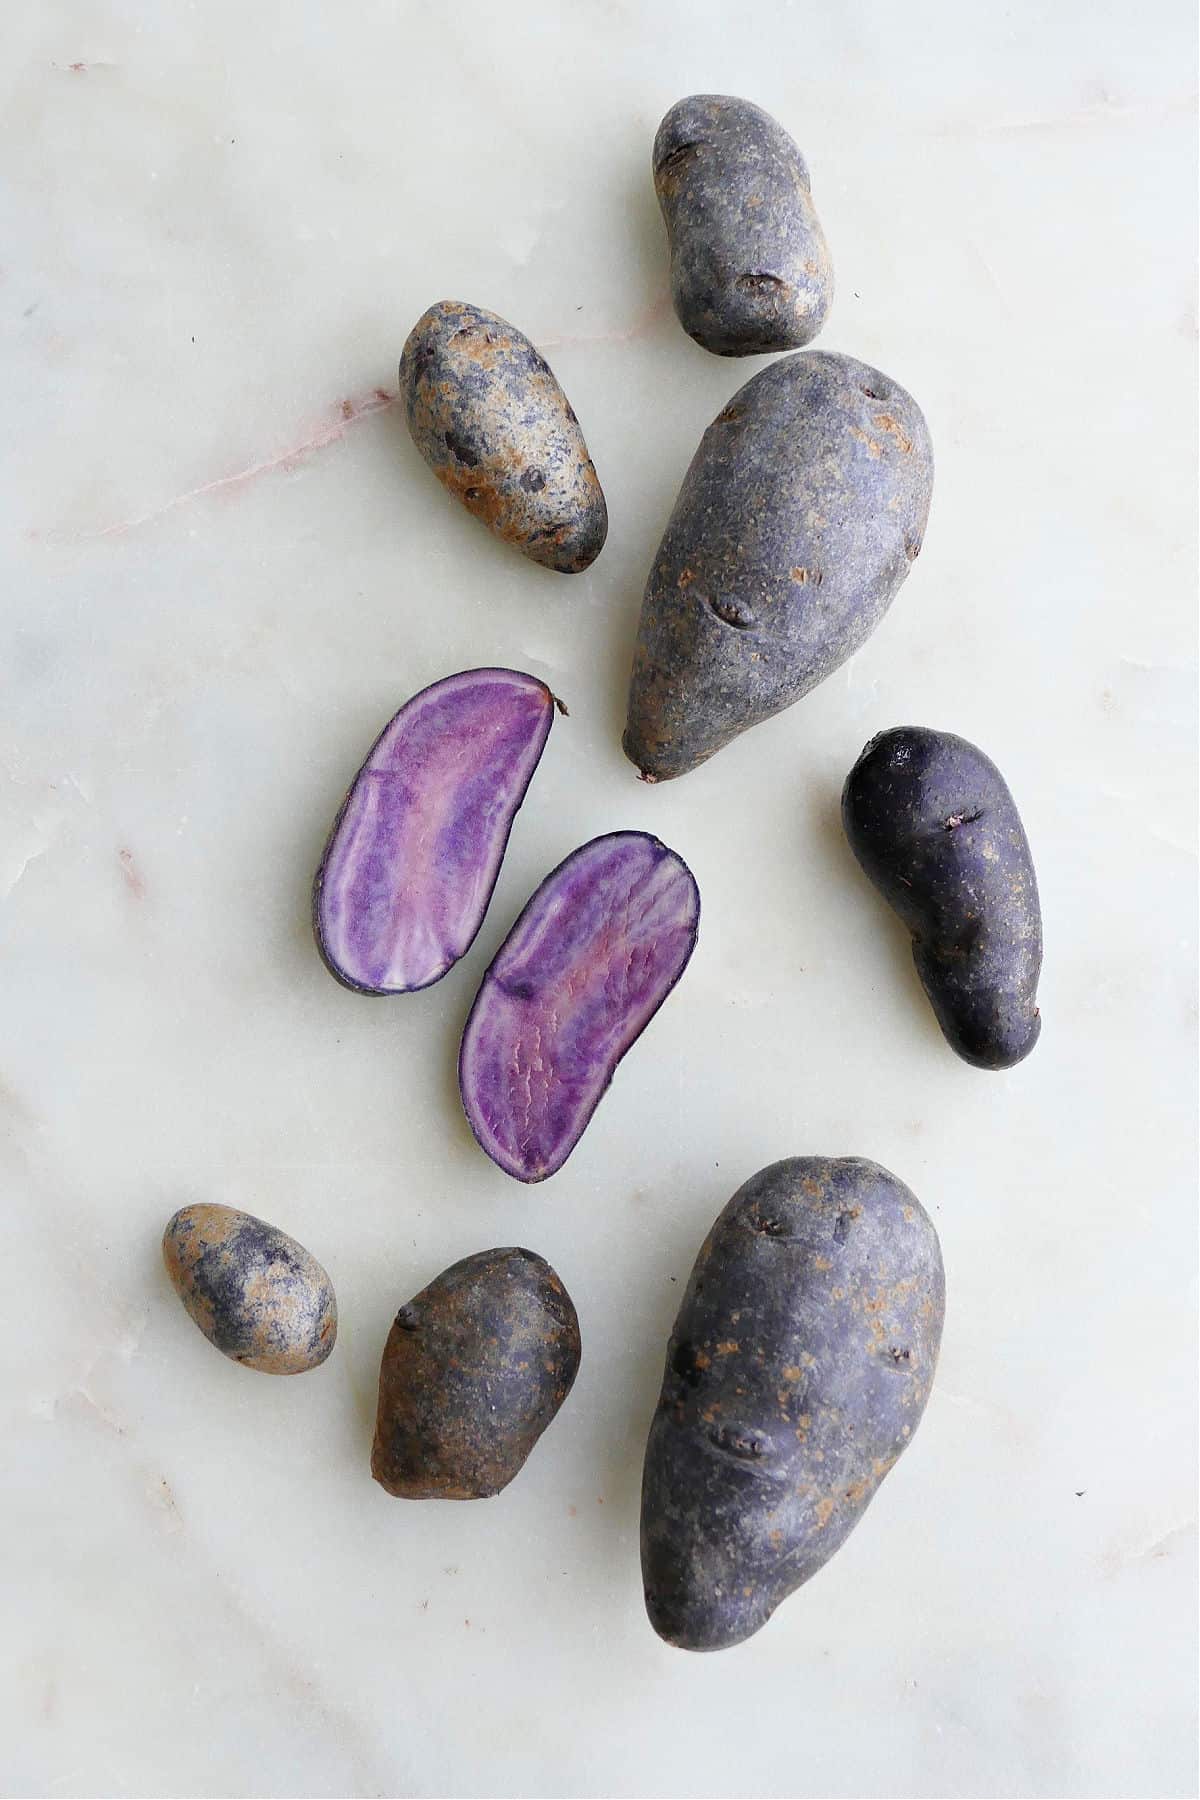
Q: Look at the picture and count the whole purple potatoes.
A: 7